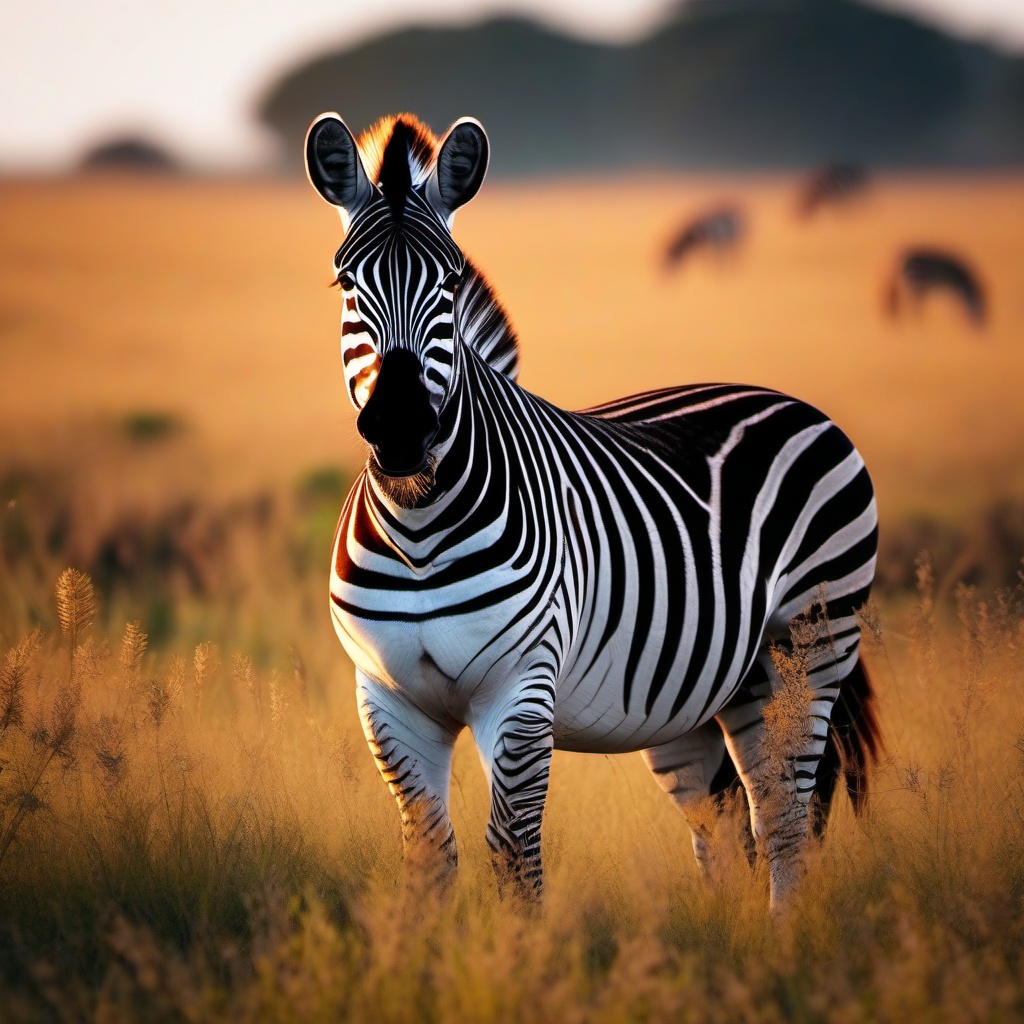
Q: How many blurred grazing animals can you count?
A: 3